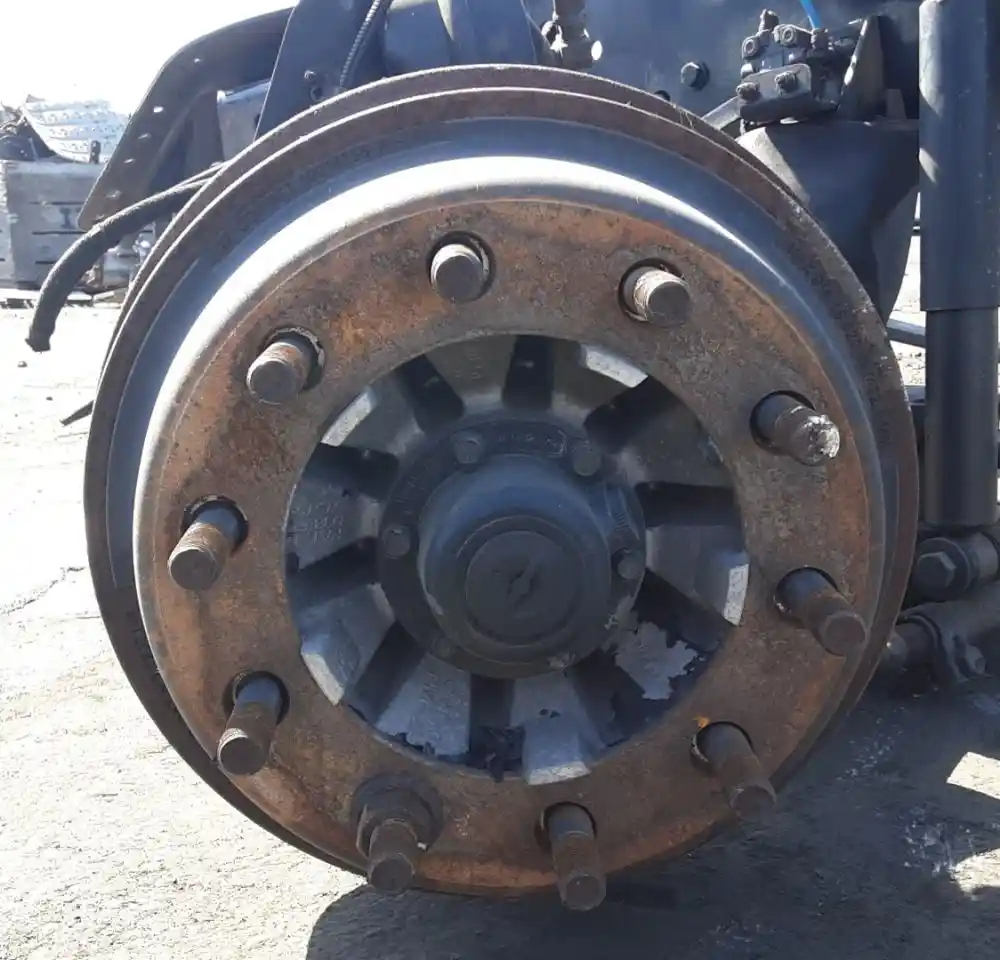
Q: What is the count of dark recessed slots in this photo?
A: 10